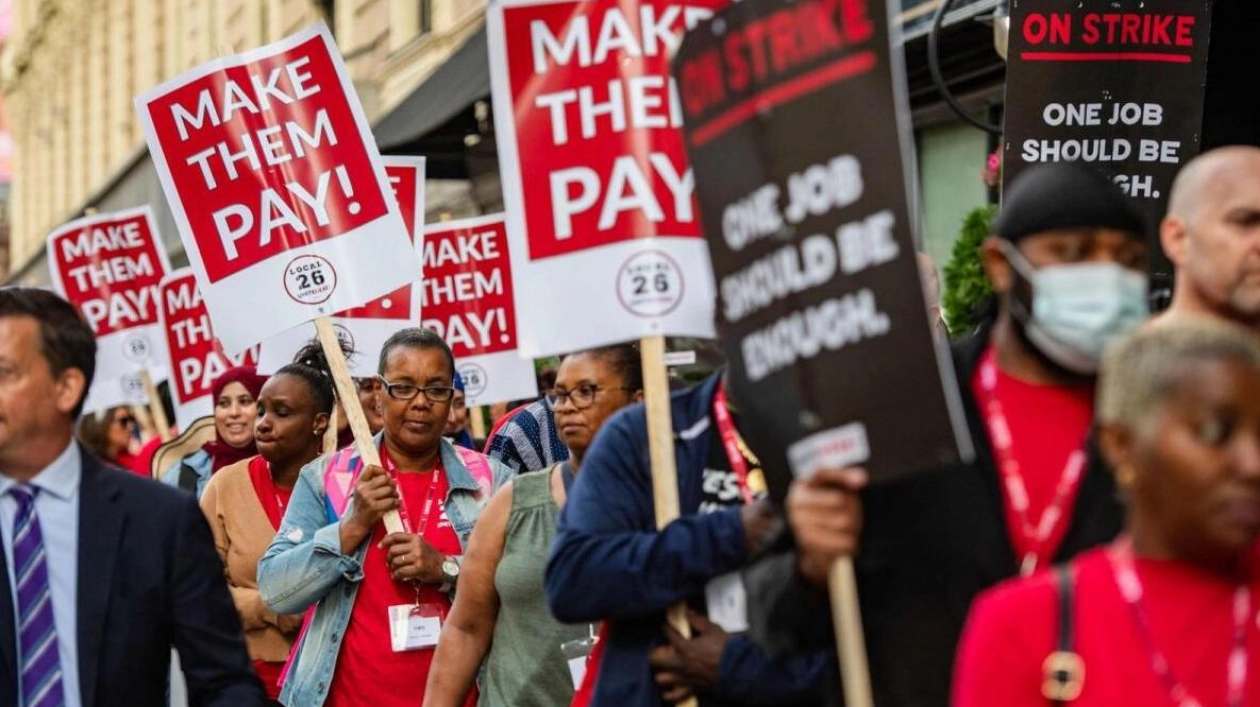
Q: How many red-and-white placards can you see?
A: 6